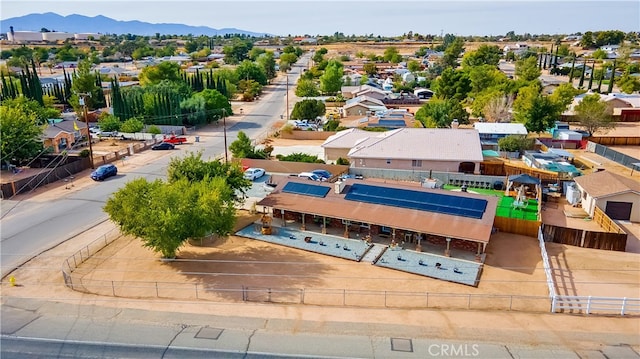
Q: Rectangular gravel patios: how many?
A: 2